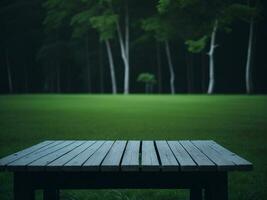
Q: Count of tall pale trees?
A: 5